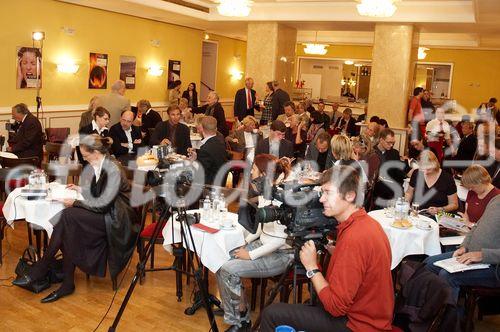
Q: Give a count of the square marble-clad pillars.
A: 2